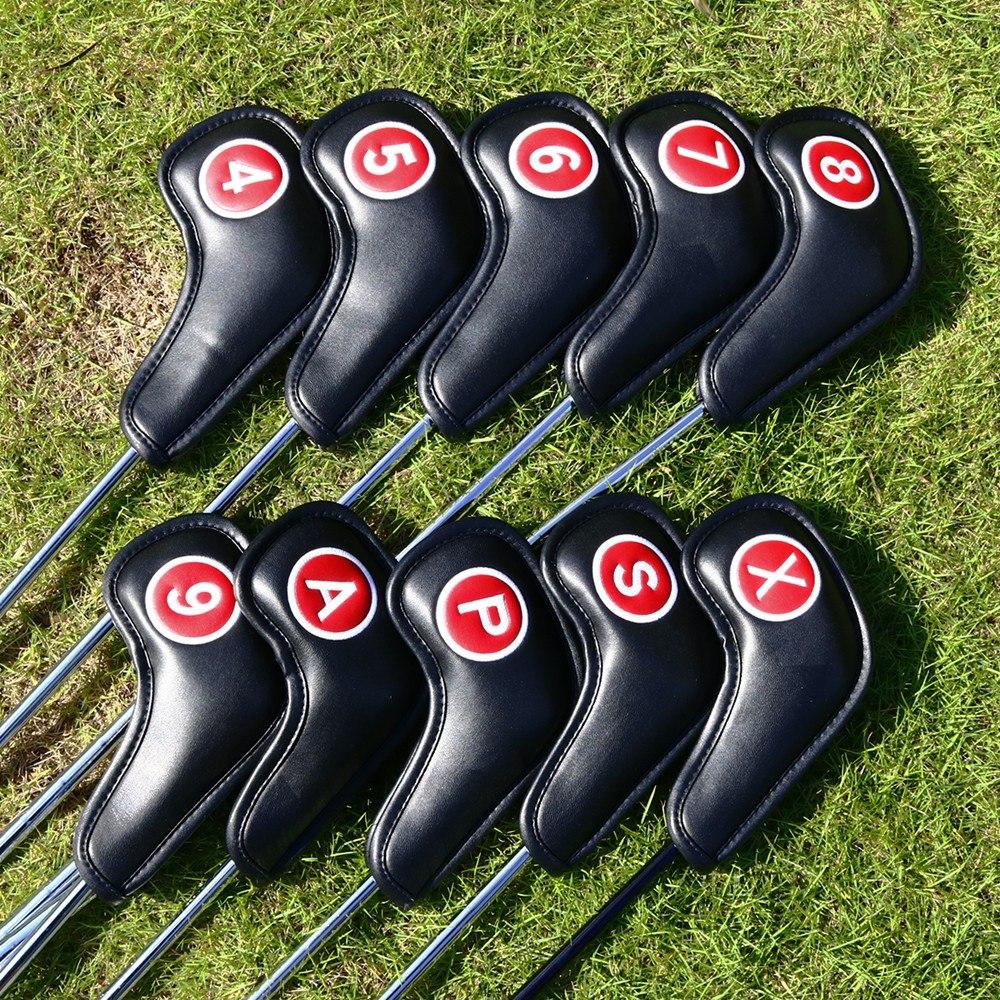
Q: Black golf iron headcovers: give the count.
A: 10